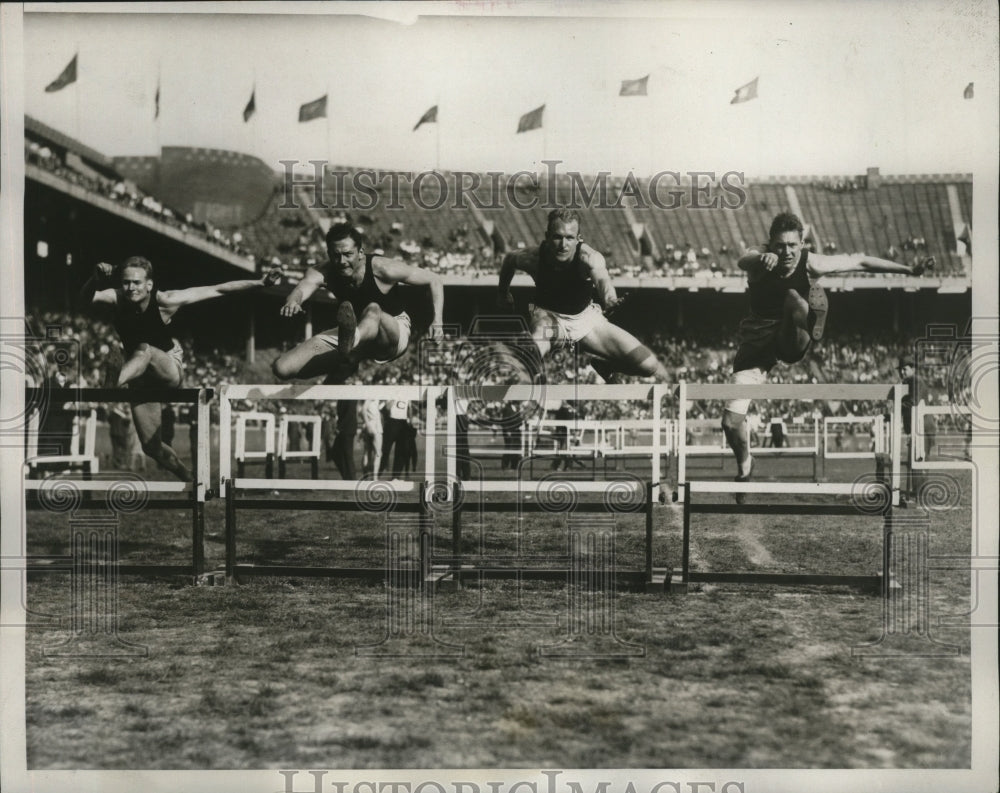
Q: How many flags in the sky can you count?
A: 9